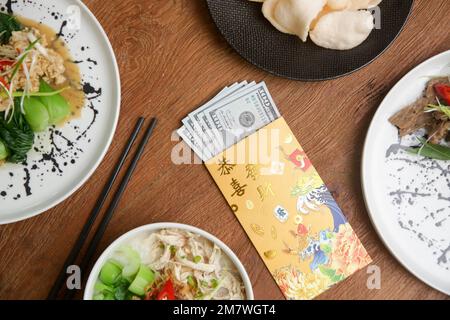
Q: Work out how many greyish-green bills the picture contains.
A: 5